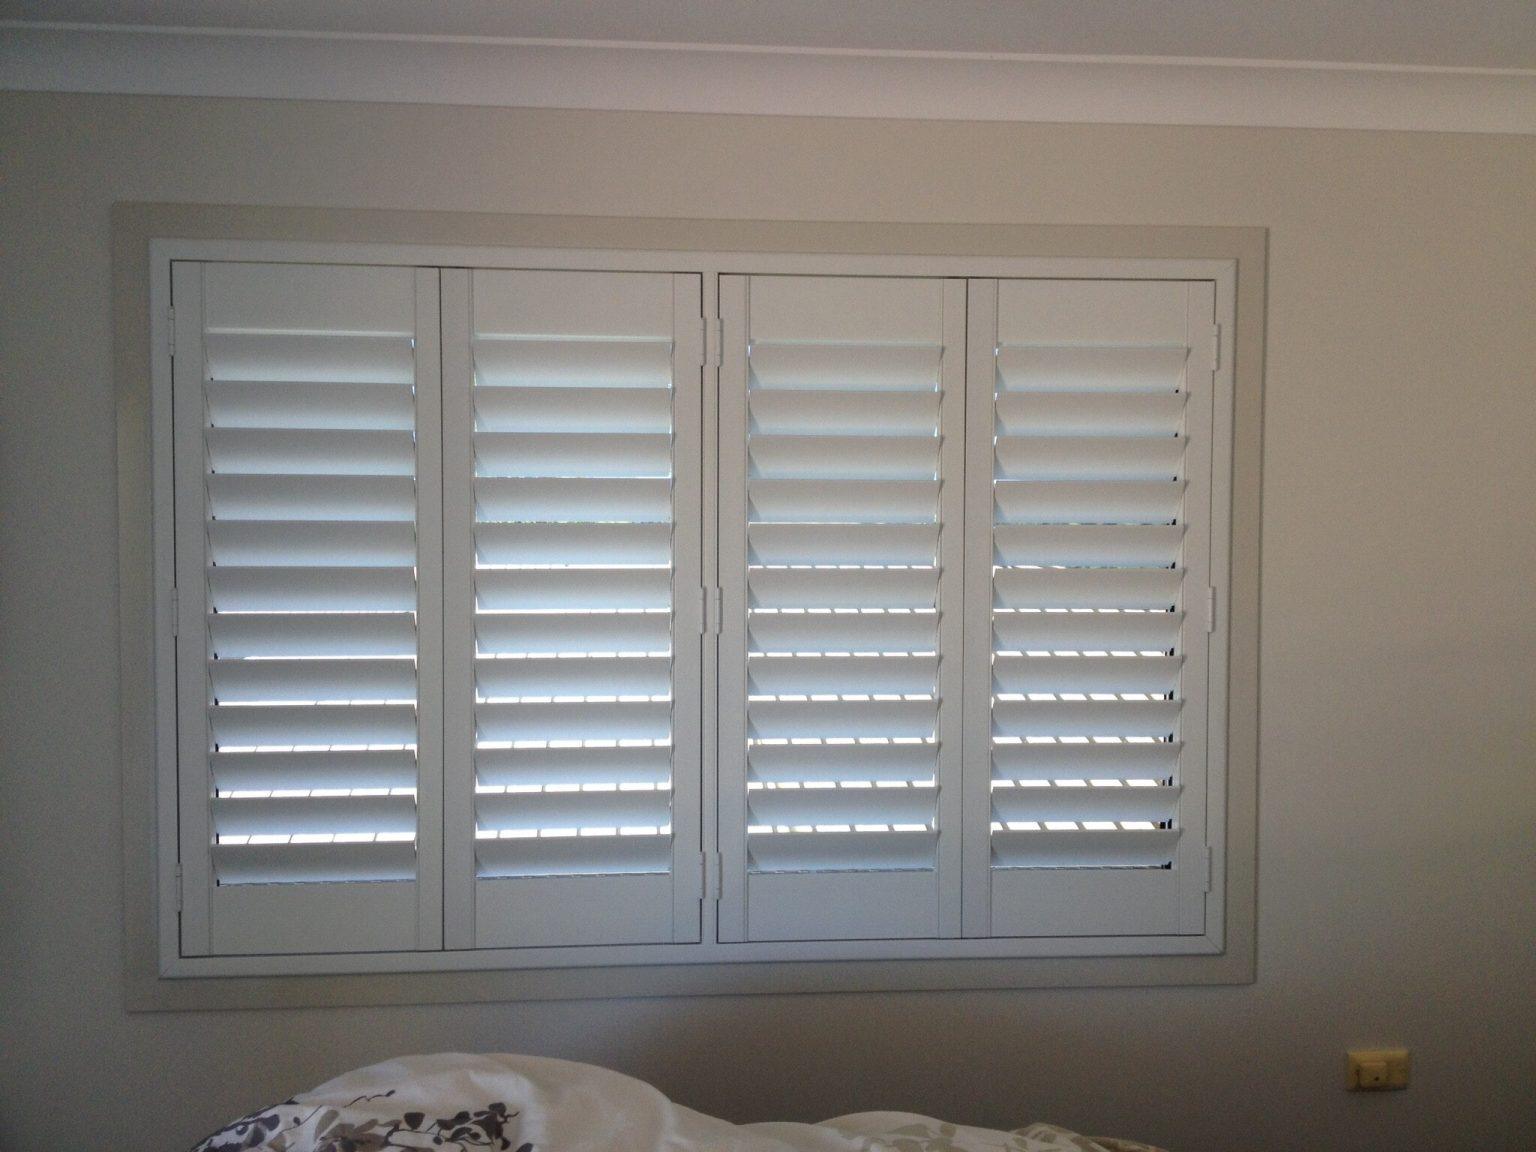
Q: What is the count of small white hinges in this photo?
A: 12